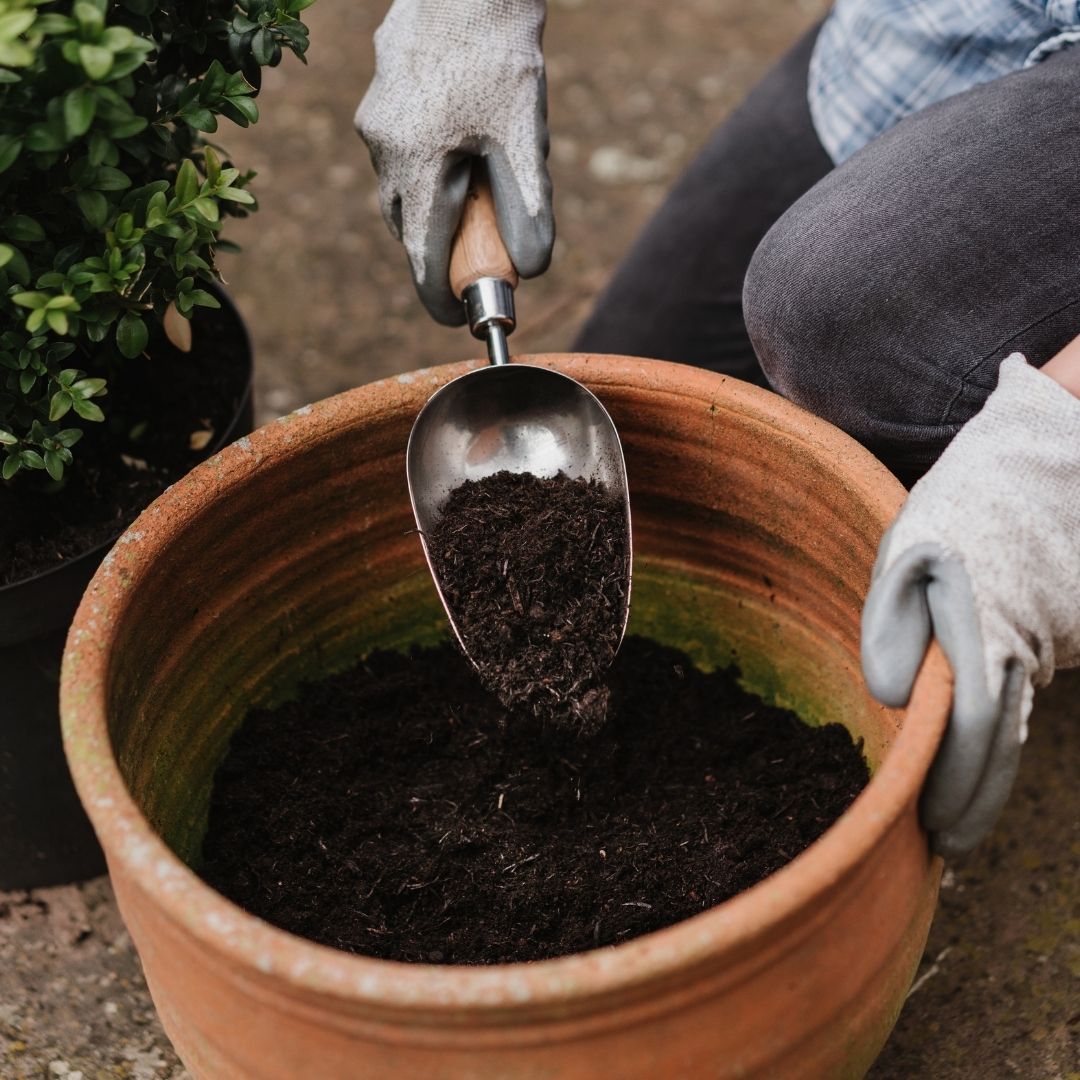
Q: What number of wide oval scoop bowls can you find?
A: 1